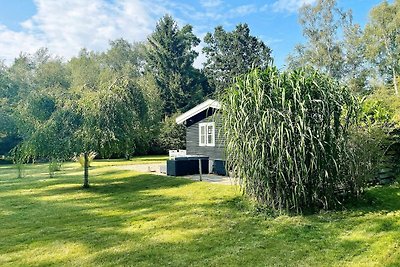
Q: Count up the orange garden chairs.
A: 0